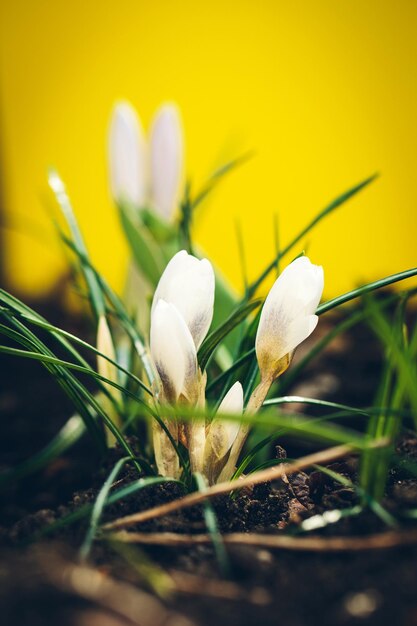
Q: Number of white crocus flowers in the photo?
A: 6